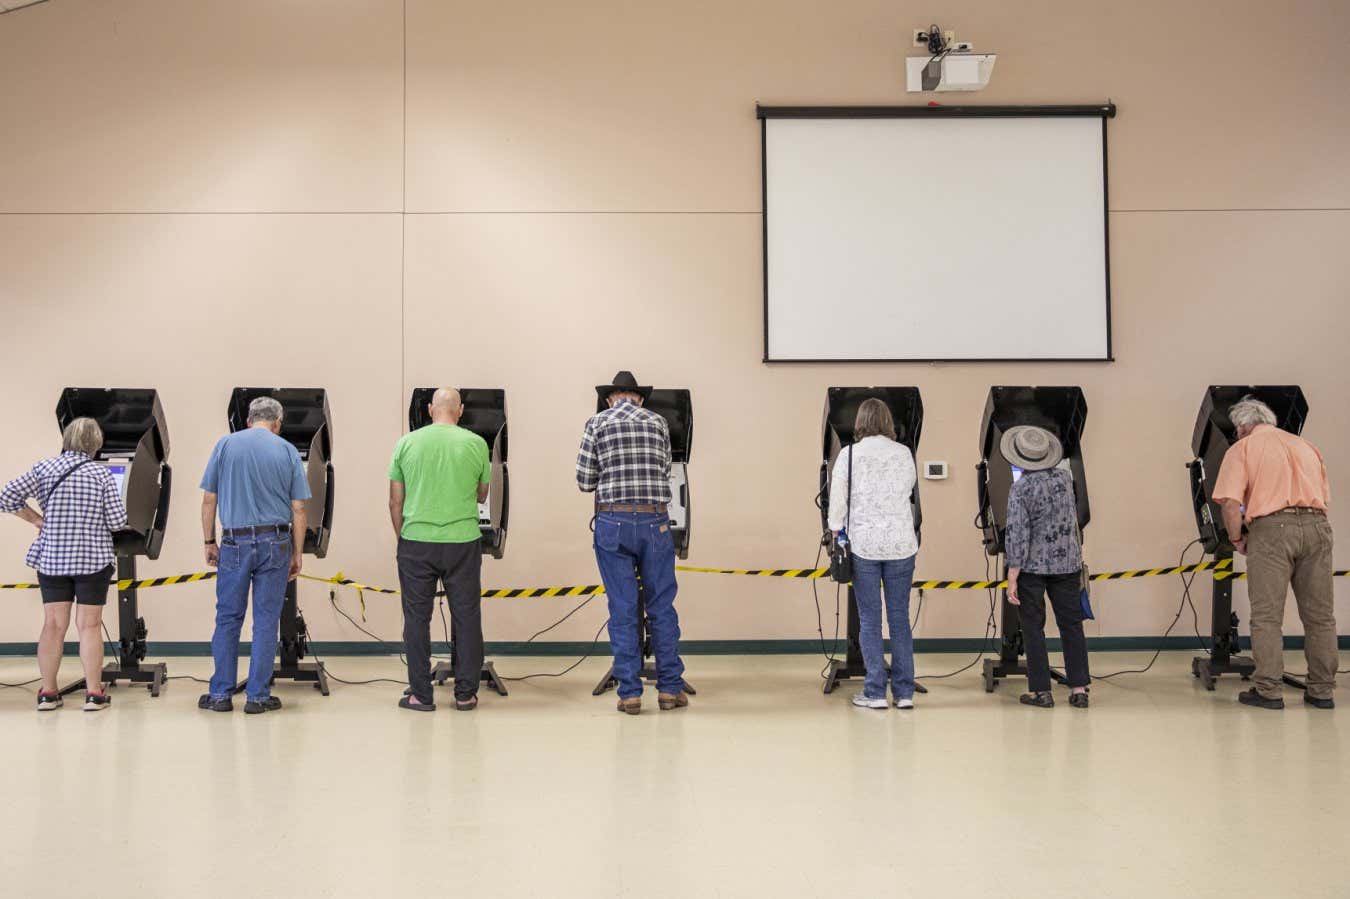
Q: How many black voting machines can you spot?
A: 7